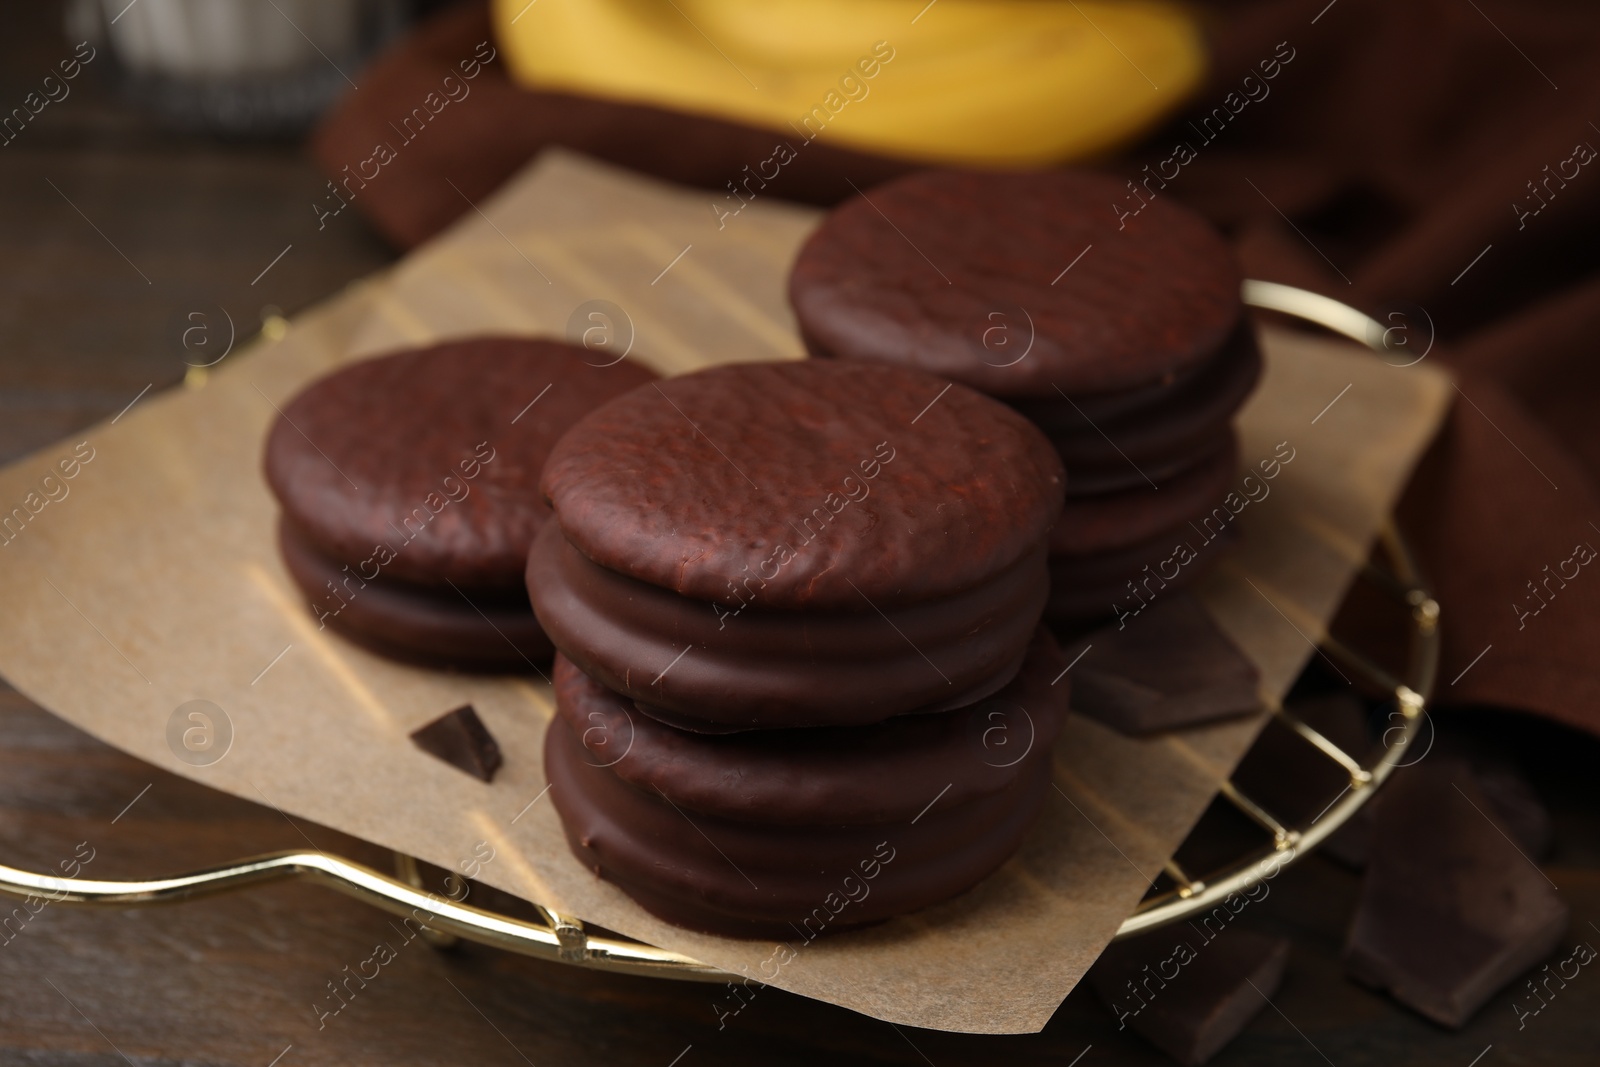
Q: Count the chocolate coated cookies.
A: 5